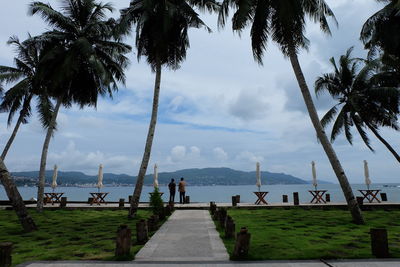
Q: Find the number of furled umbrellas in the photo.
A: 6